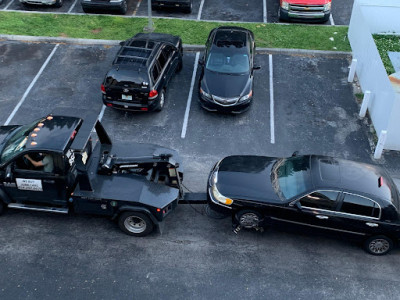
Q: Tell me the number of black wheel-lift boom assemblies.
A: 1